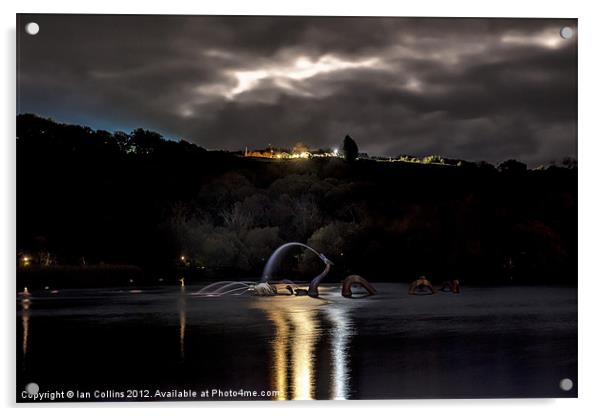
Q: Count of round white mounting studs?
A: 4